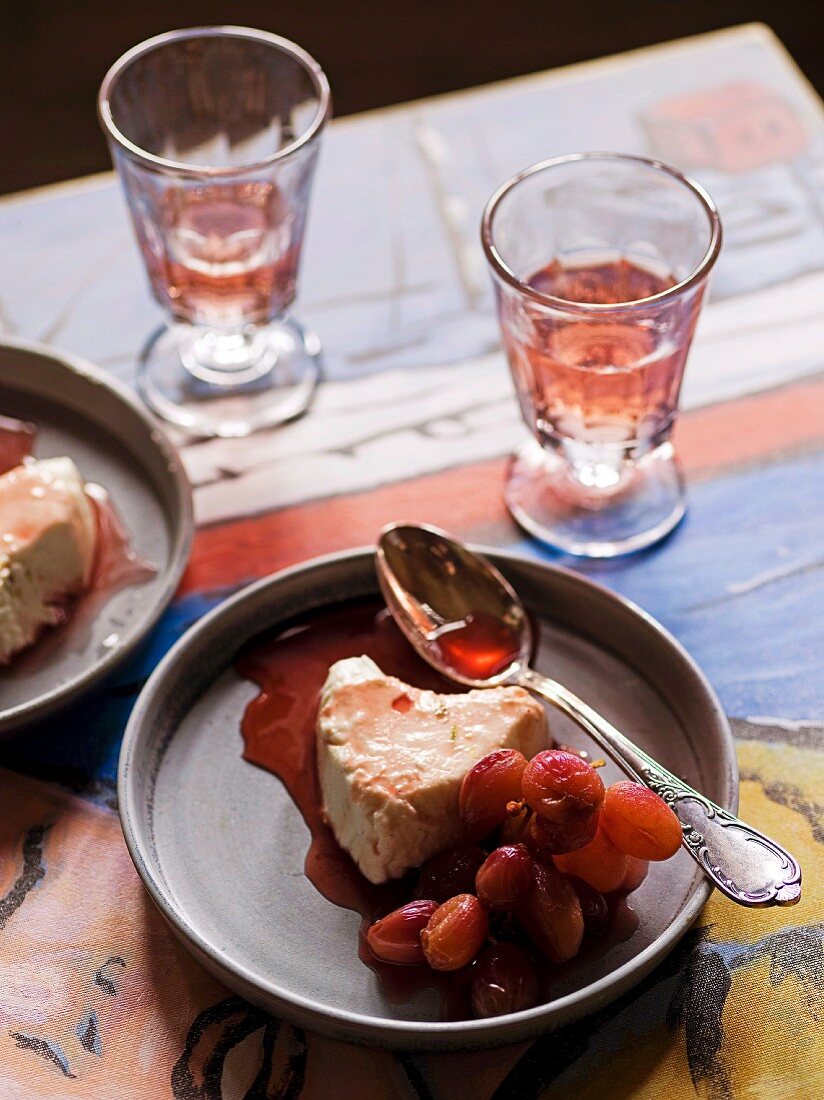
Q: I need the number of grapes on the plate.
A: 13